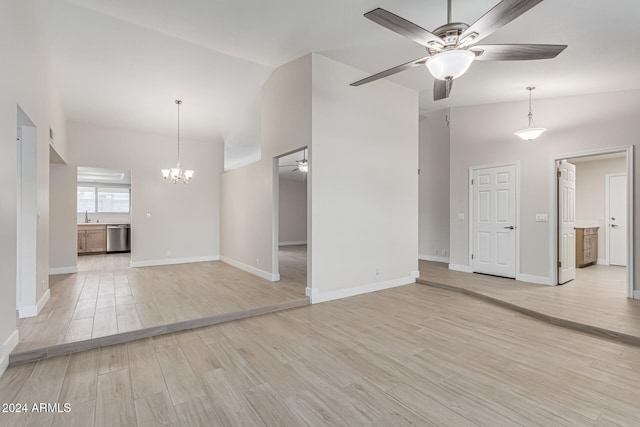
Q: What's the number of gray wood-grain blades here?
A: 5